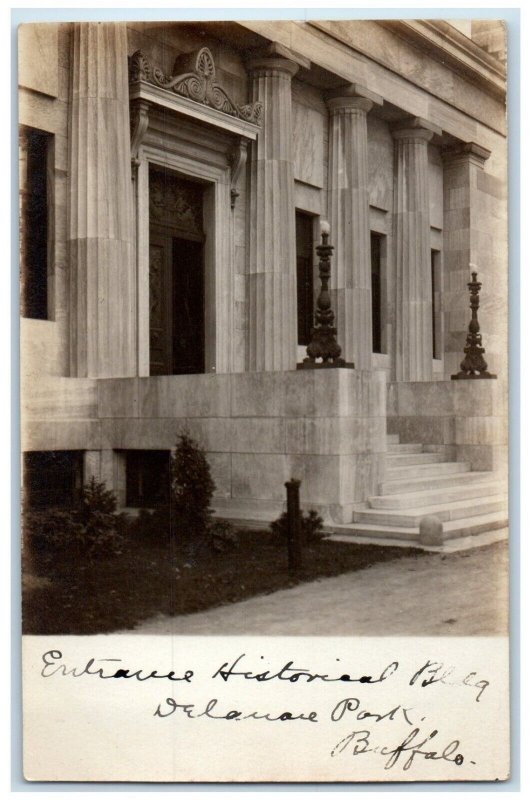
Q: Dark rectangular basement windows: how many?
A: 2